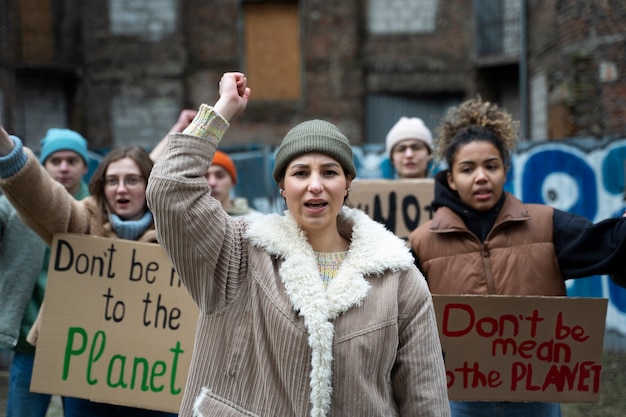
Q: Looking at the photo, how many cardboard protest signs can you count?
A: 3